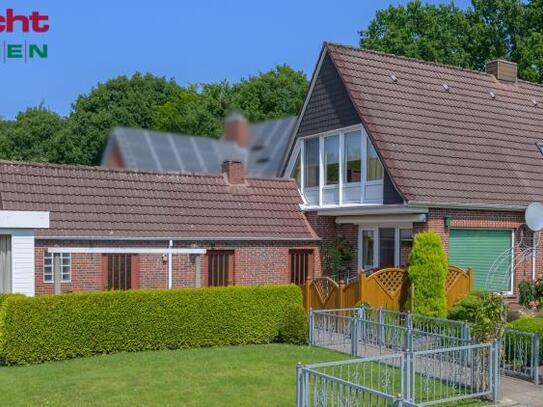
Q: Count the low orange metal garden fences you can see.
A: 0